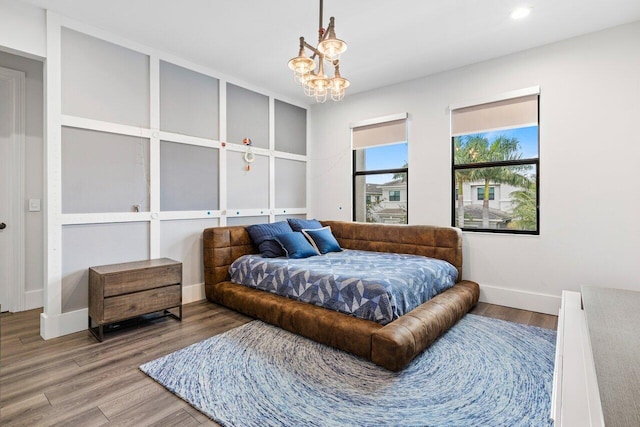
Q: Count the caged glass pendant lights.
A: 5